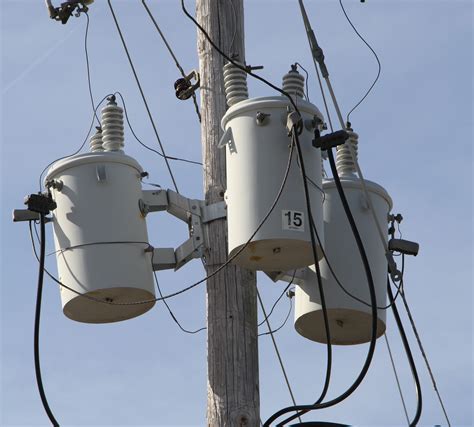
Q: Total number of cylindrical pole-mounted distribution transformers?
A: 3